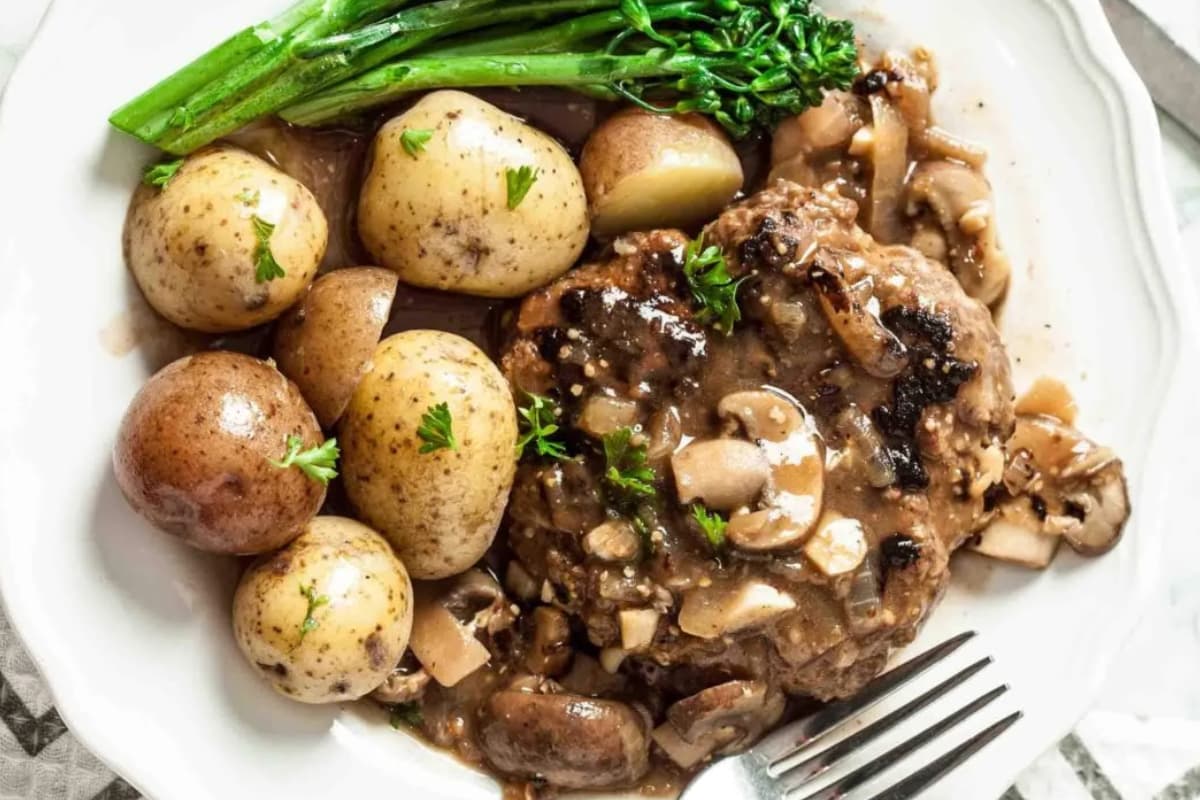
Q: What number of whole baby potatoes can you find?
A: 5